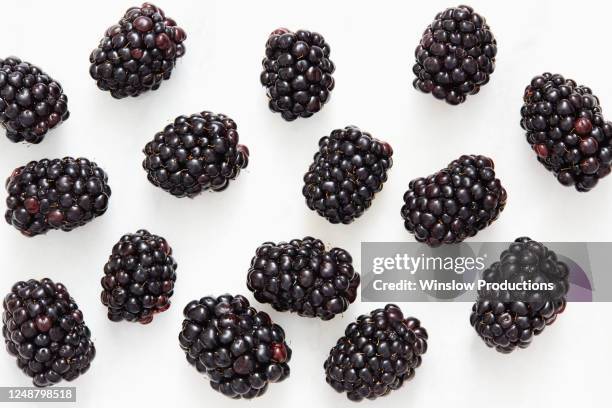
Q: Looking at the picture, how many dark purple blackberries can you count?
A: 15